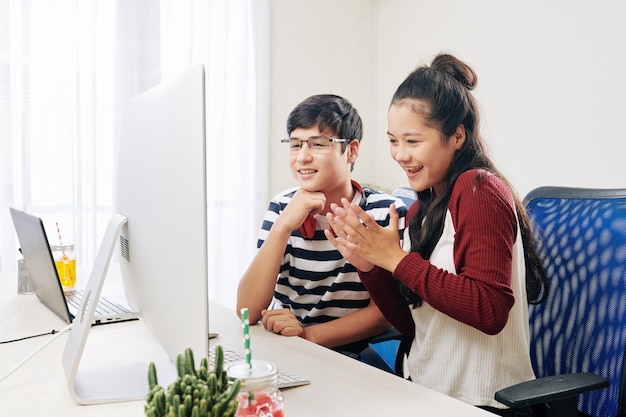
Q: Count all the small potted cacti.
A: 1